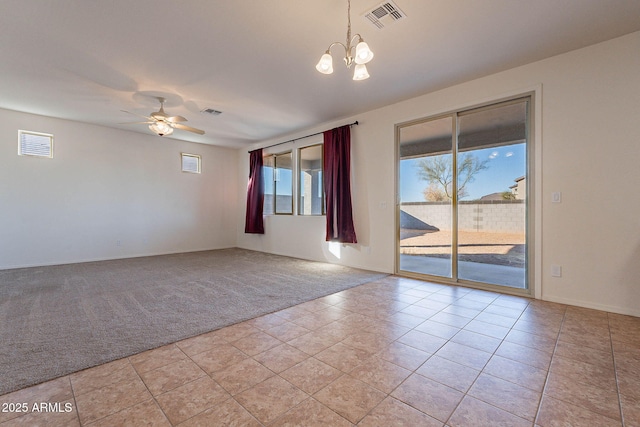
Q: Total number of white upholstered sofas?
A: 0